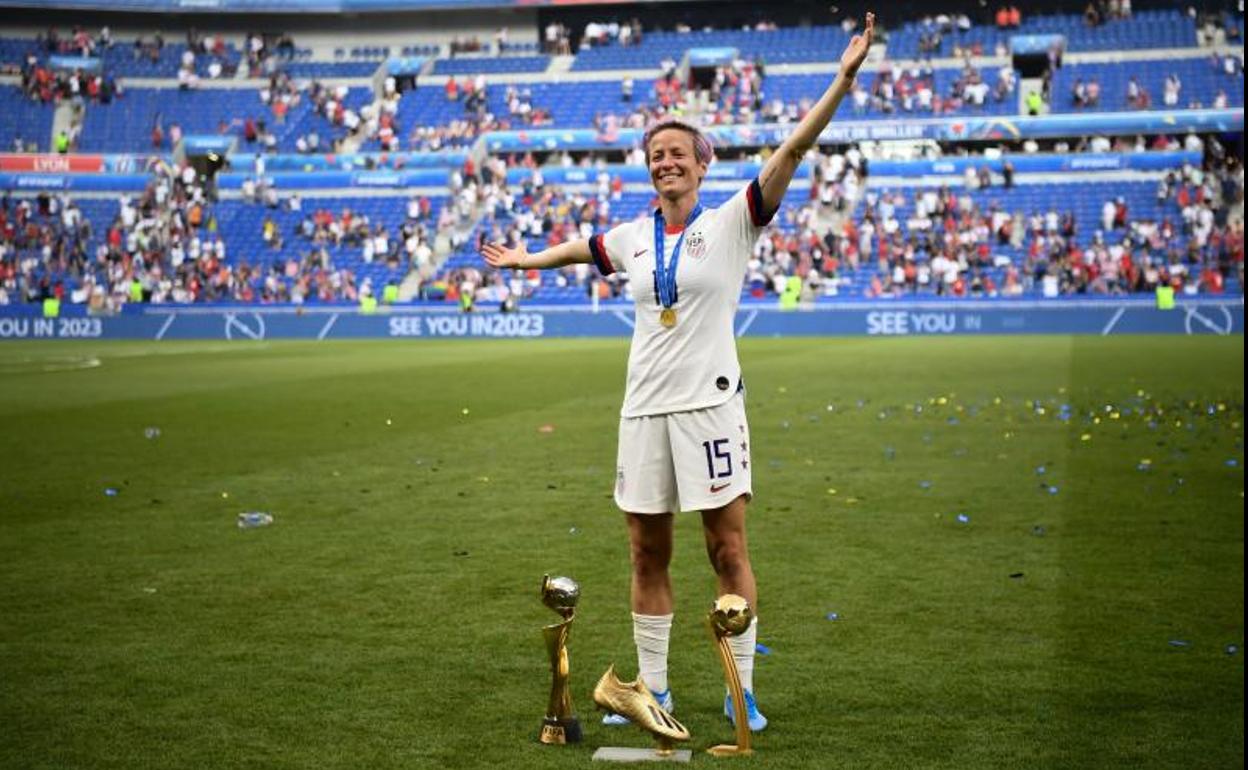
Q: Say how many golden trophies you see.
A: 3